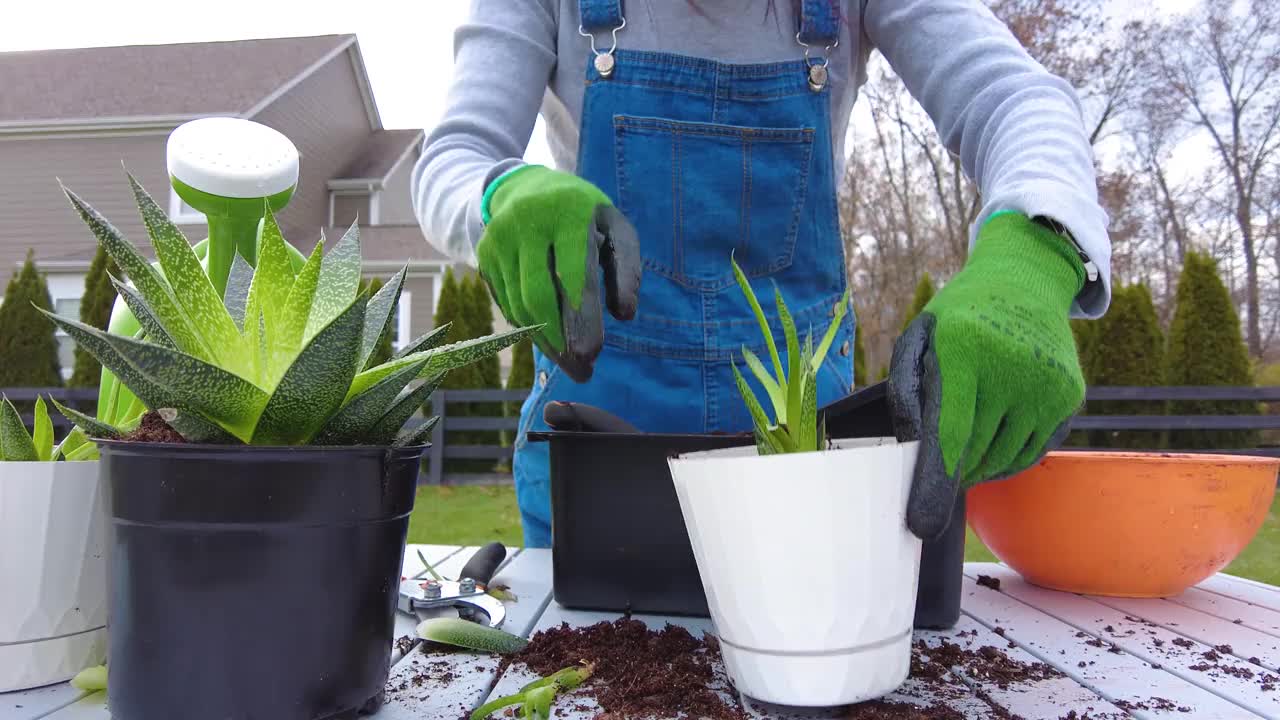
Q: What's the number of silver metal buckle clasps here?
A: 2